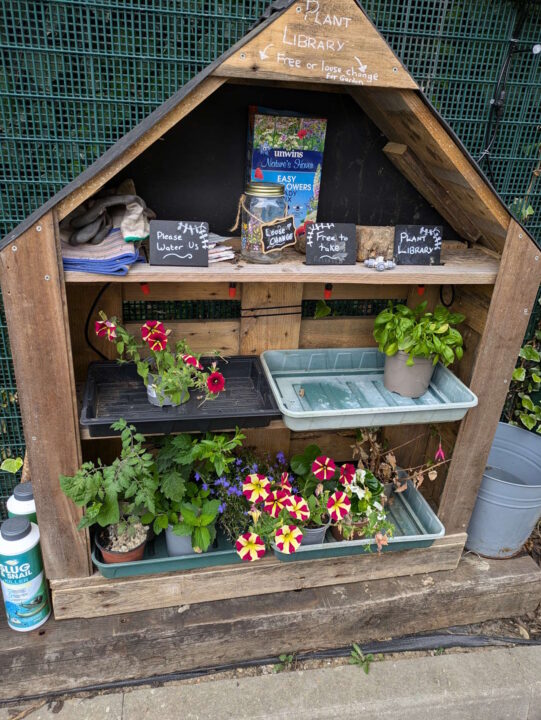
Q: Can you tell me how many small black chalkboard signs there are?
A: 4